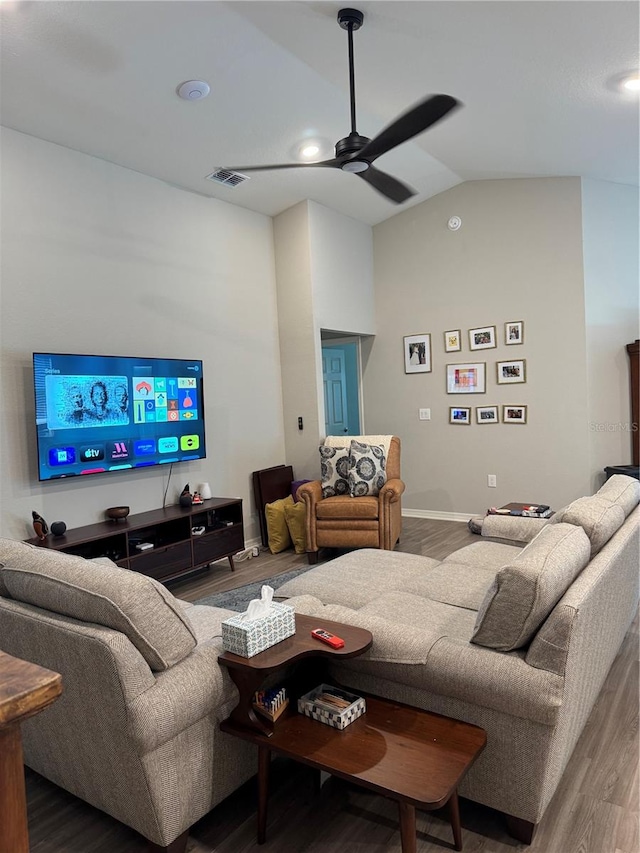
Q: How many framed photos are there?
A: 9